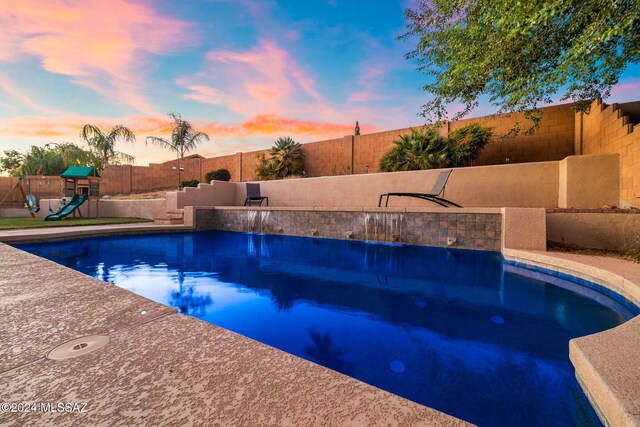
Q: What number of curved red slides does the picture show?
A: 0